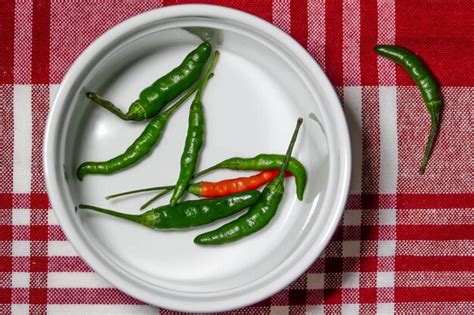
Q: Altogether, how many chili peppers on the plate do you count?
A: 7